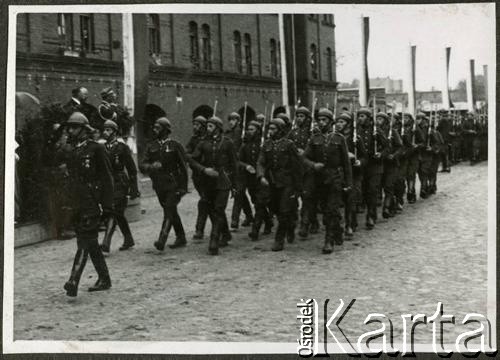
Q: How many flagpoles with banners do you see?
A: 7